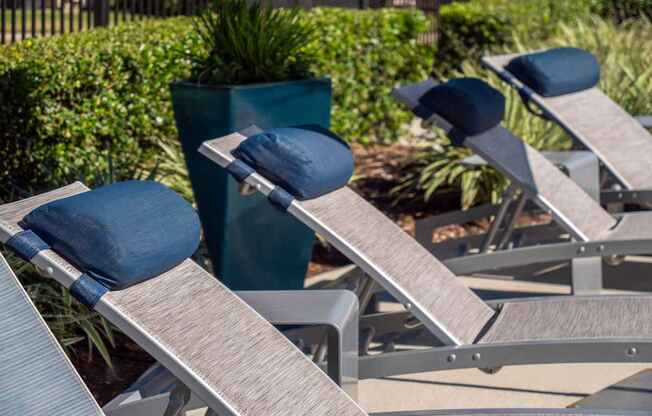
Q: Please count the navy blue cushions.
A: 4